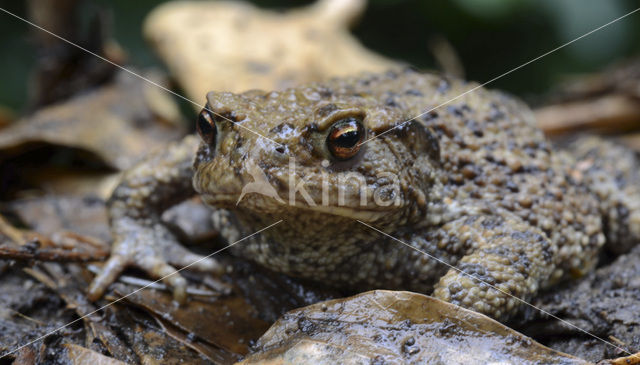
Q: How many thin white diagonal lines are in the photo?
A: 4